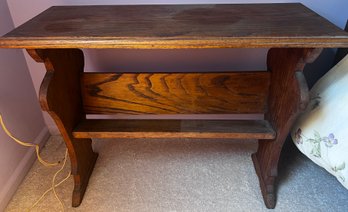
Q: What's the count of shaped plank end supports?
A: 2